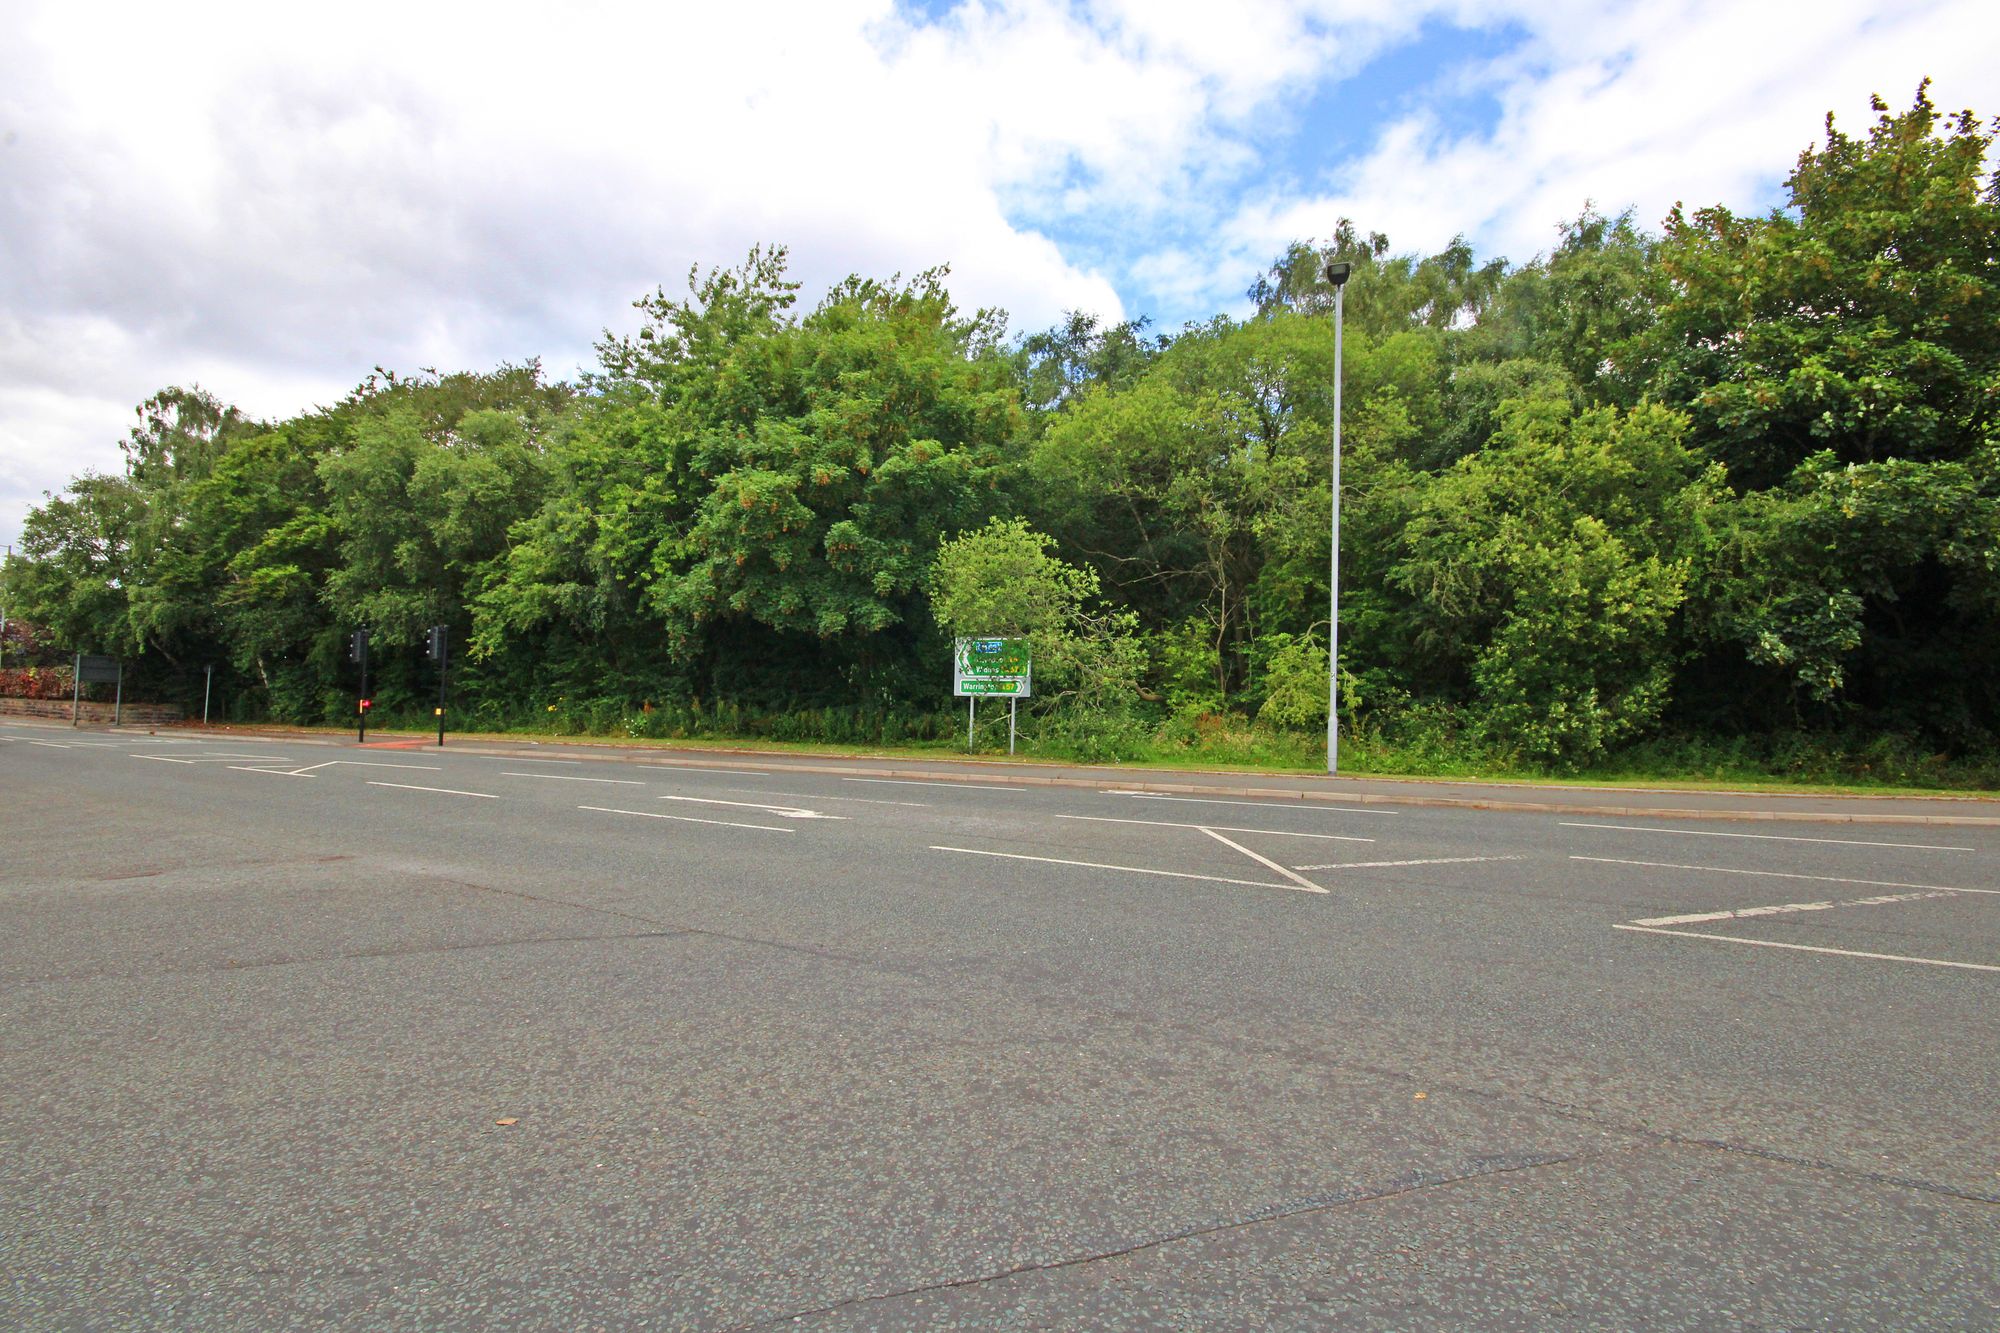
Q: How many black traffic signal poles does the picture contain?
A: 2